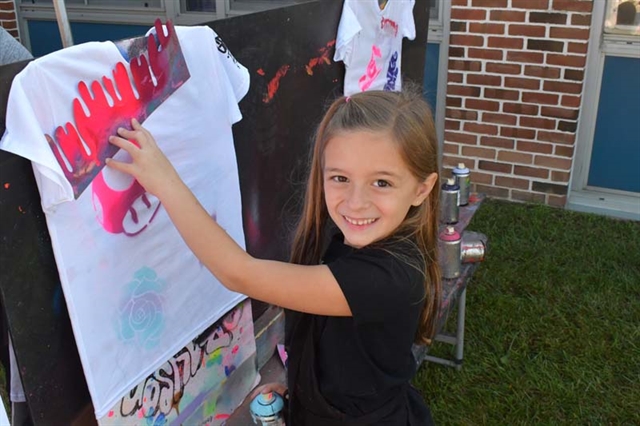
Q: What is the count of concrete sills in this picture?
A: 1